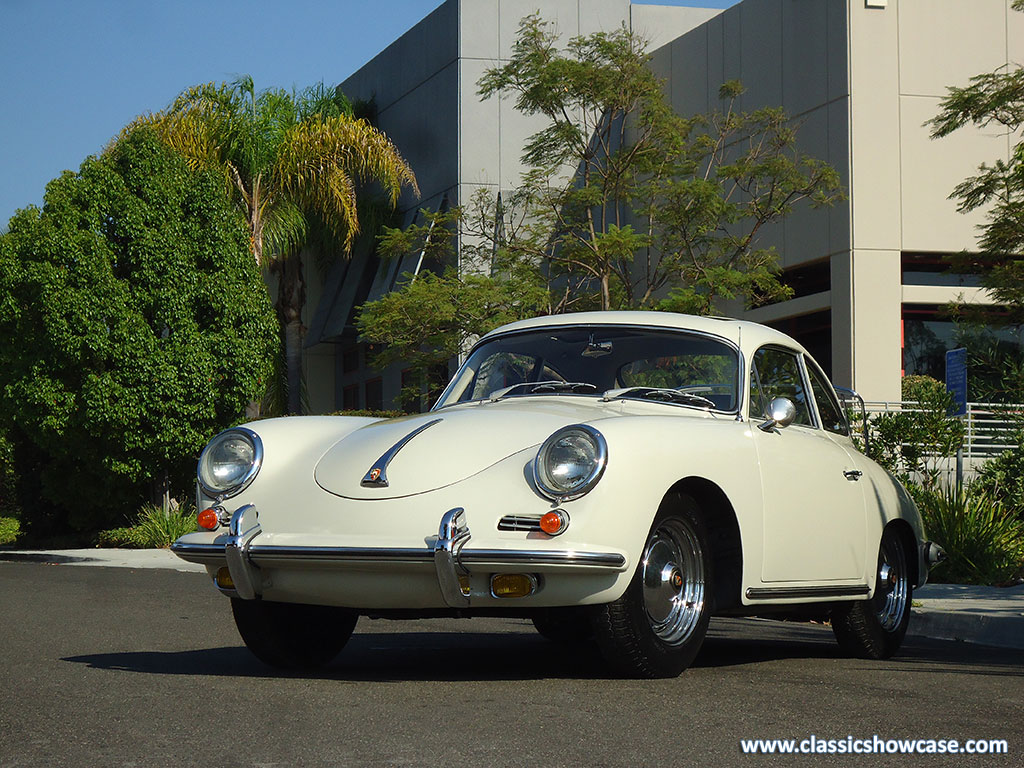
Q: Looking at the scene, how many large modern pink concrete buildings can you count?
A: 0